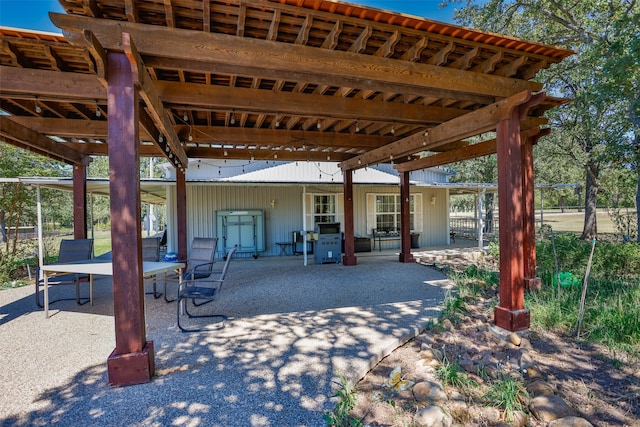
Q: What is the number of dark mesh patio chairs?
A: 4